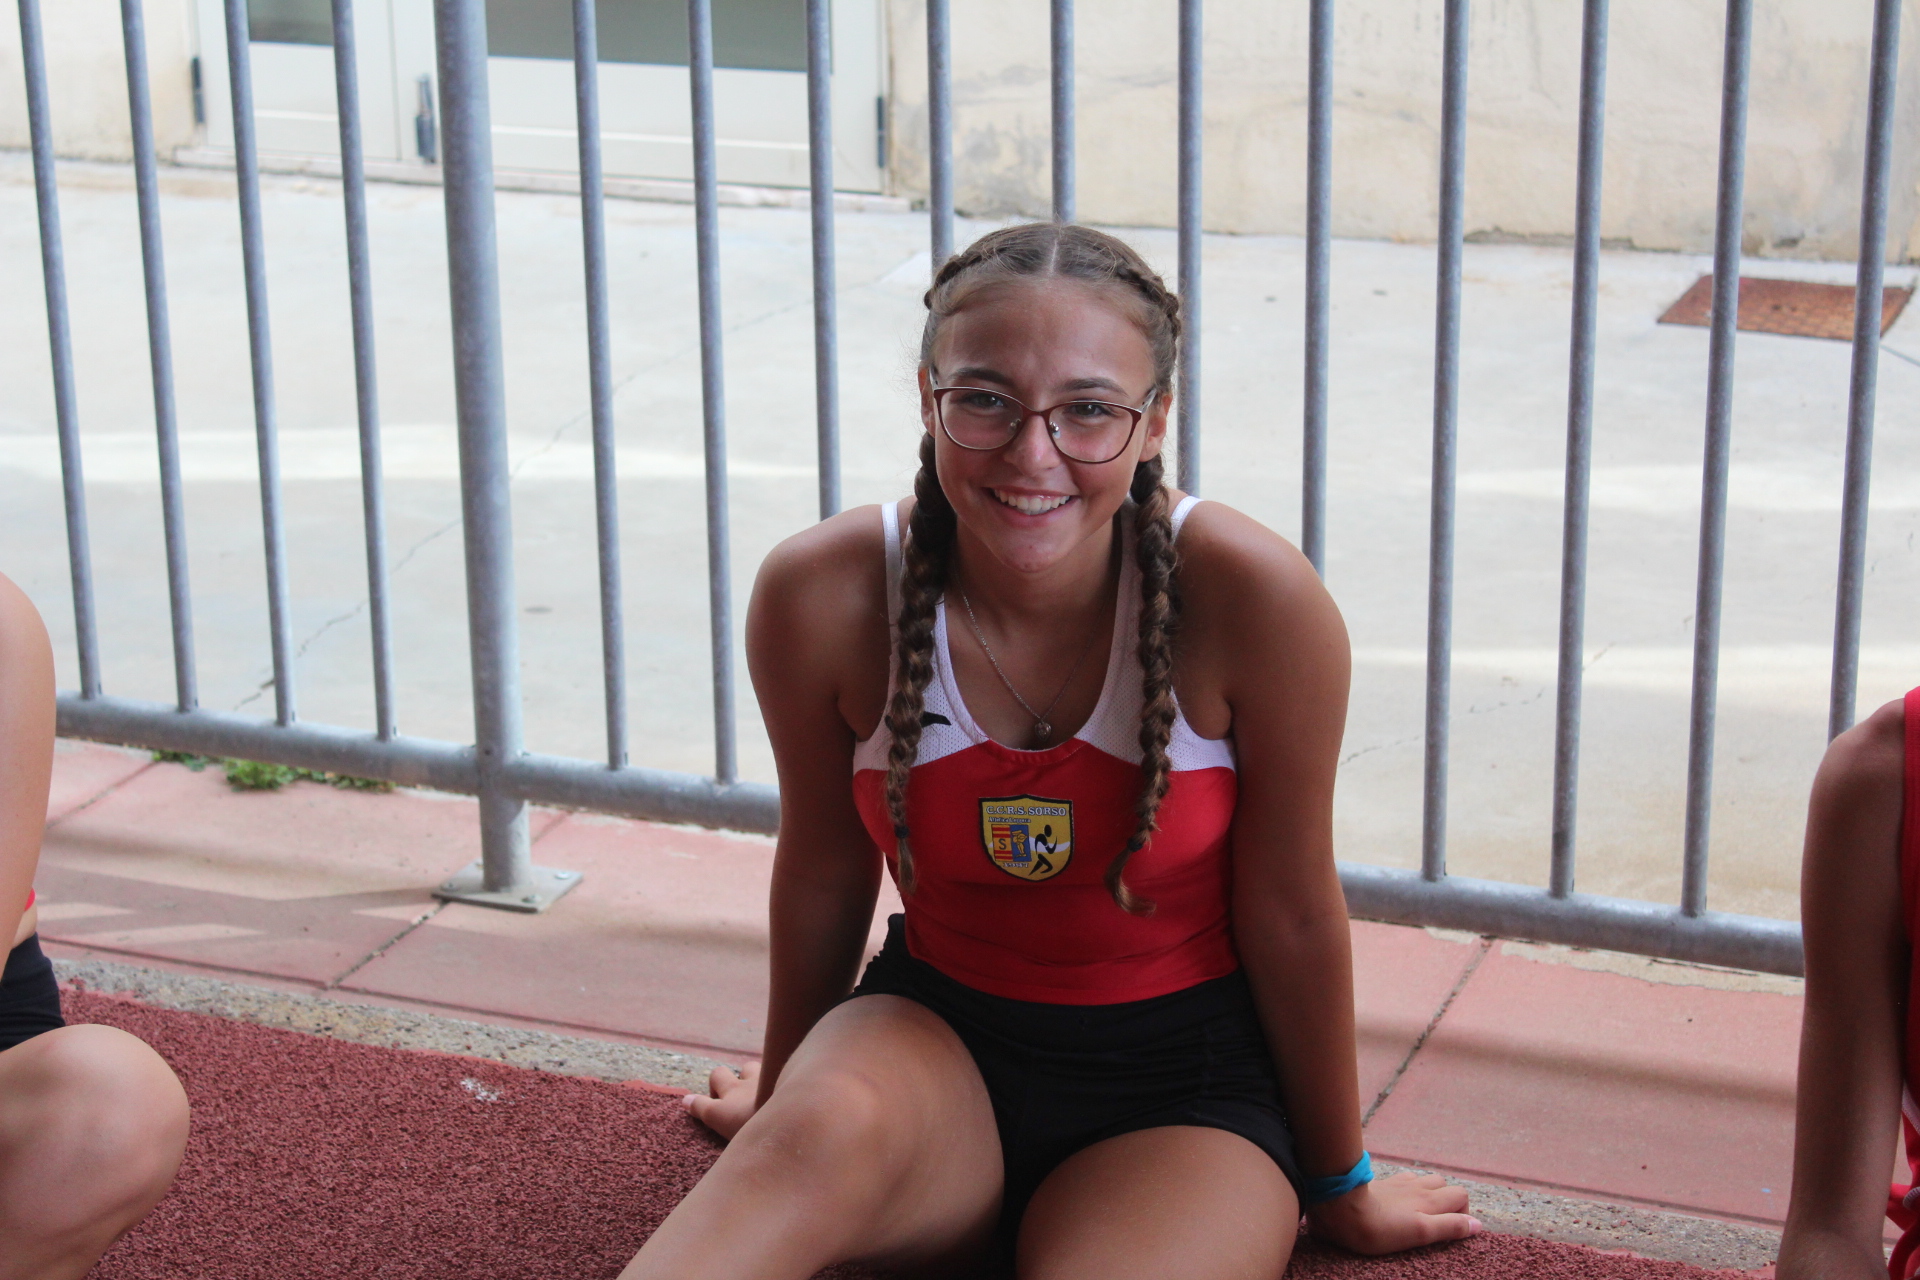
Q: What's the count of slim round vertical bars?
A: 15